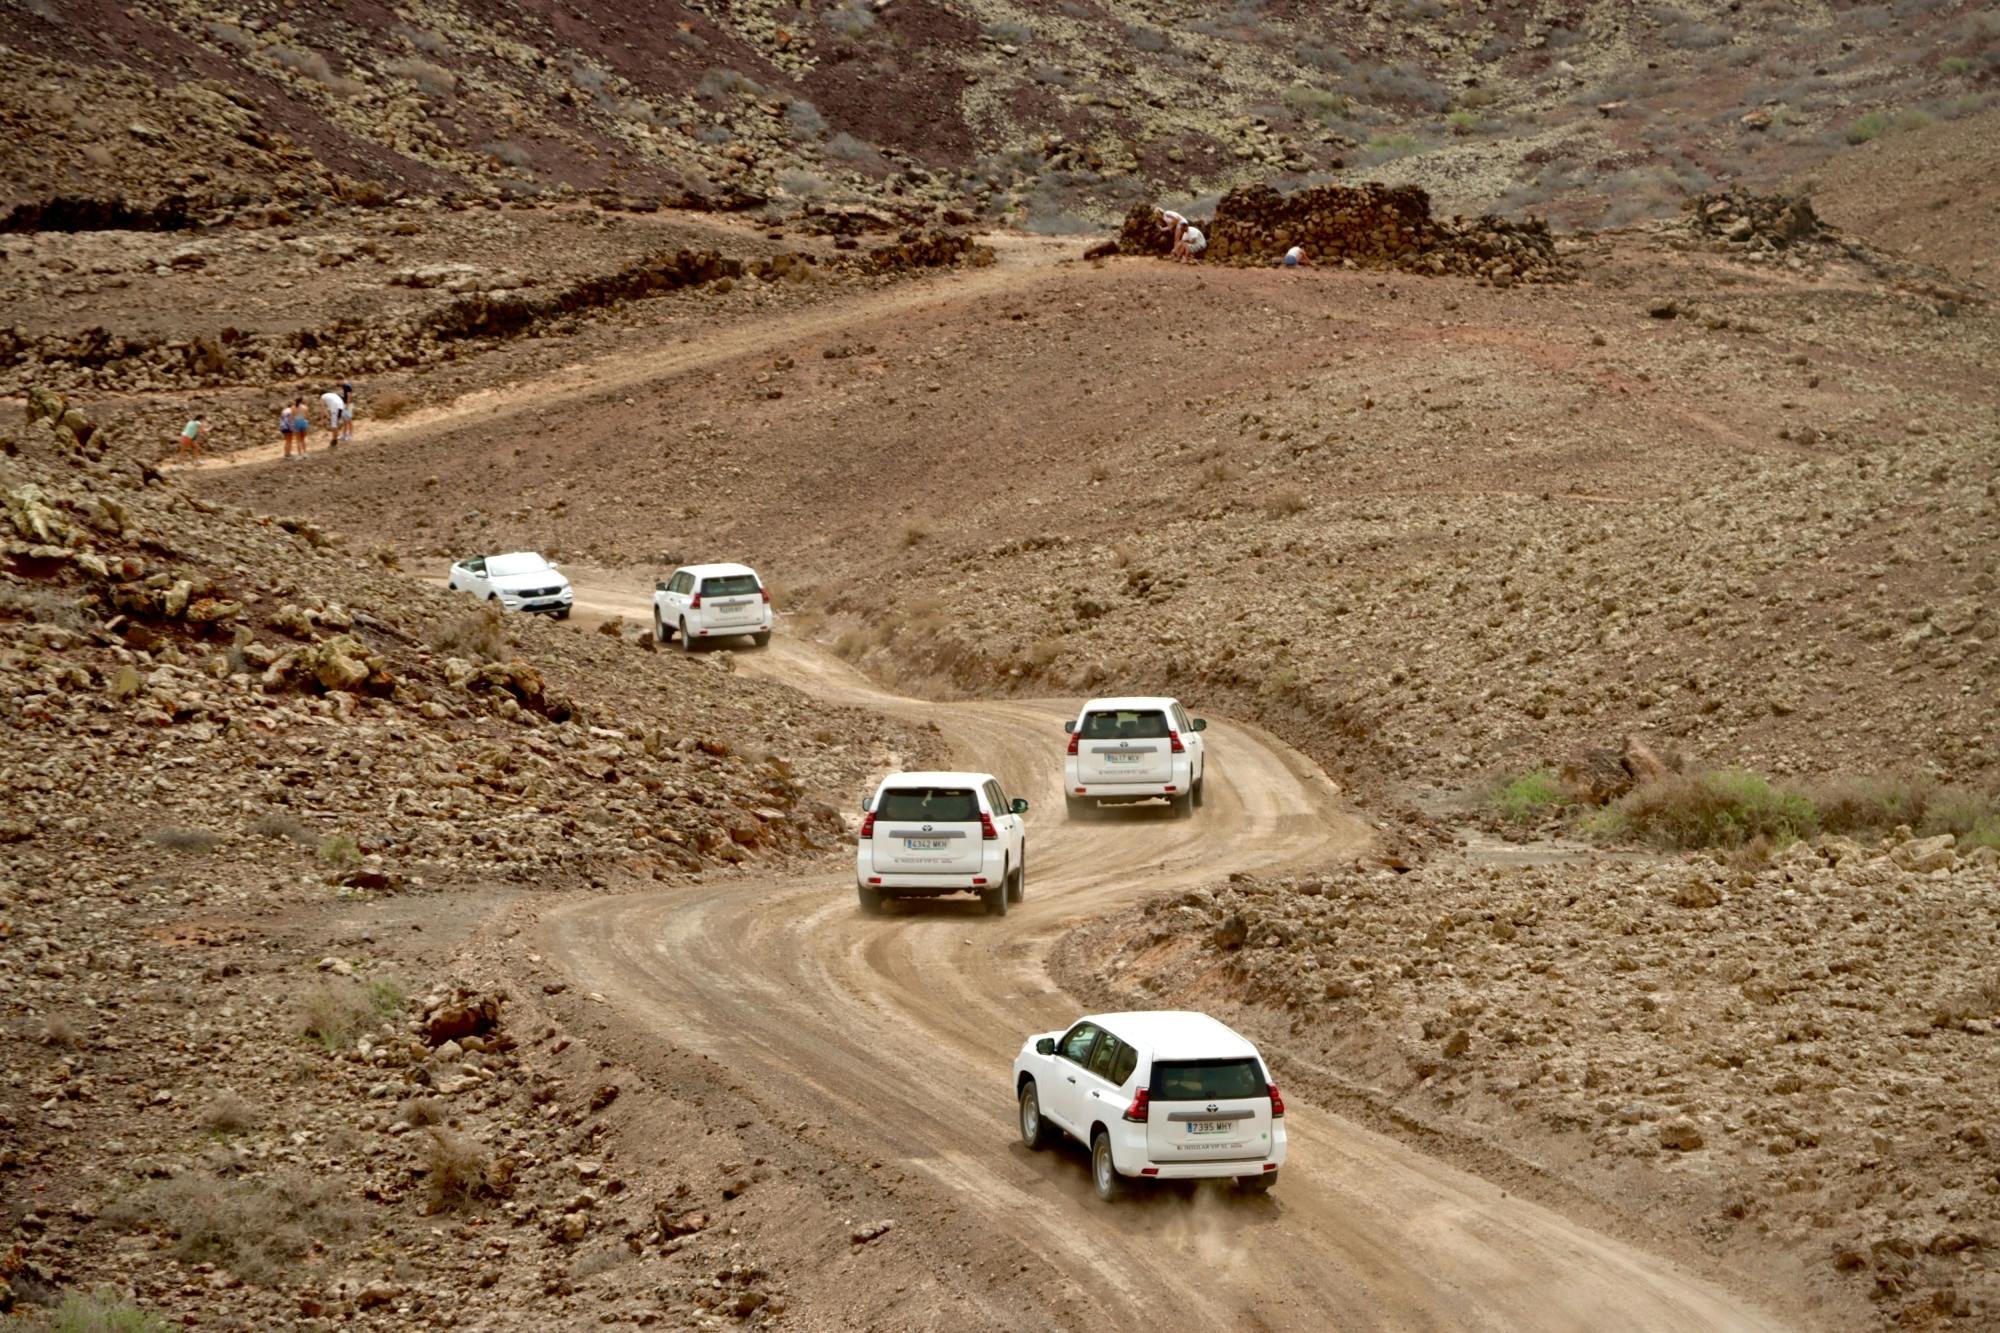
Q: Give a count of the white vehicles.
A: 5